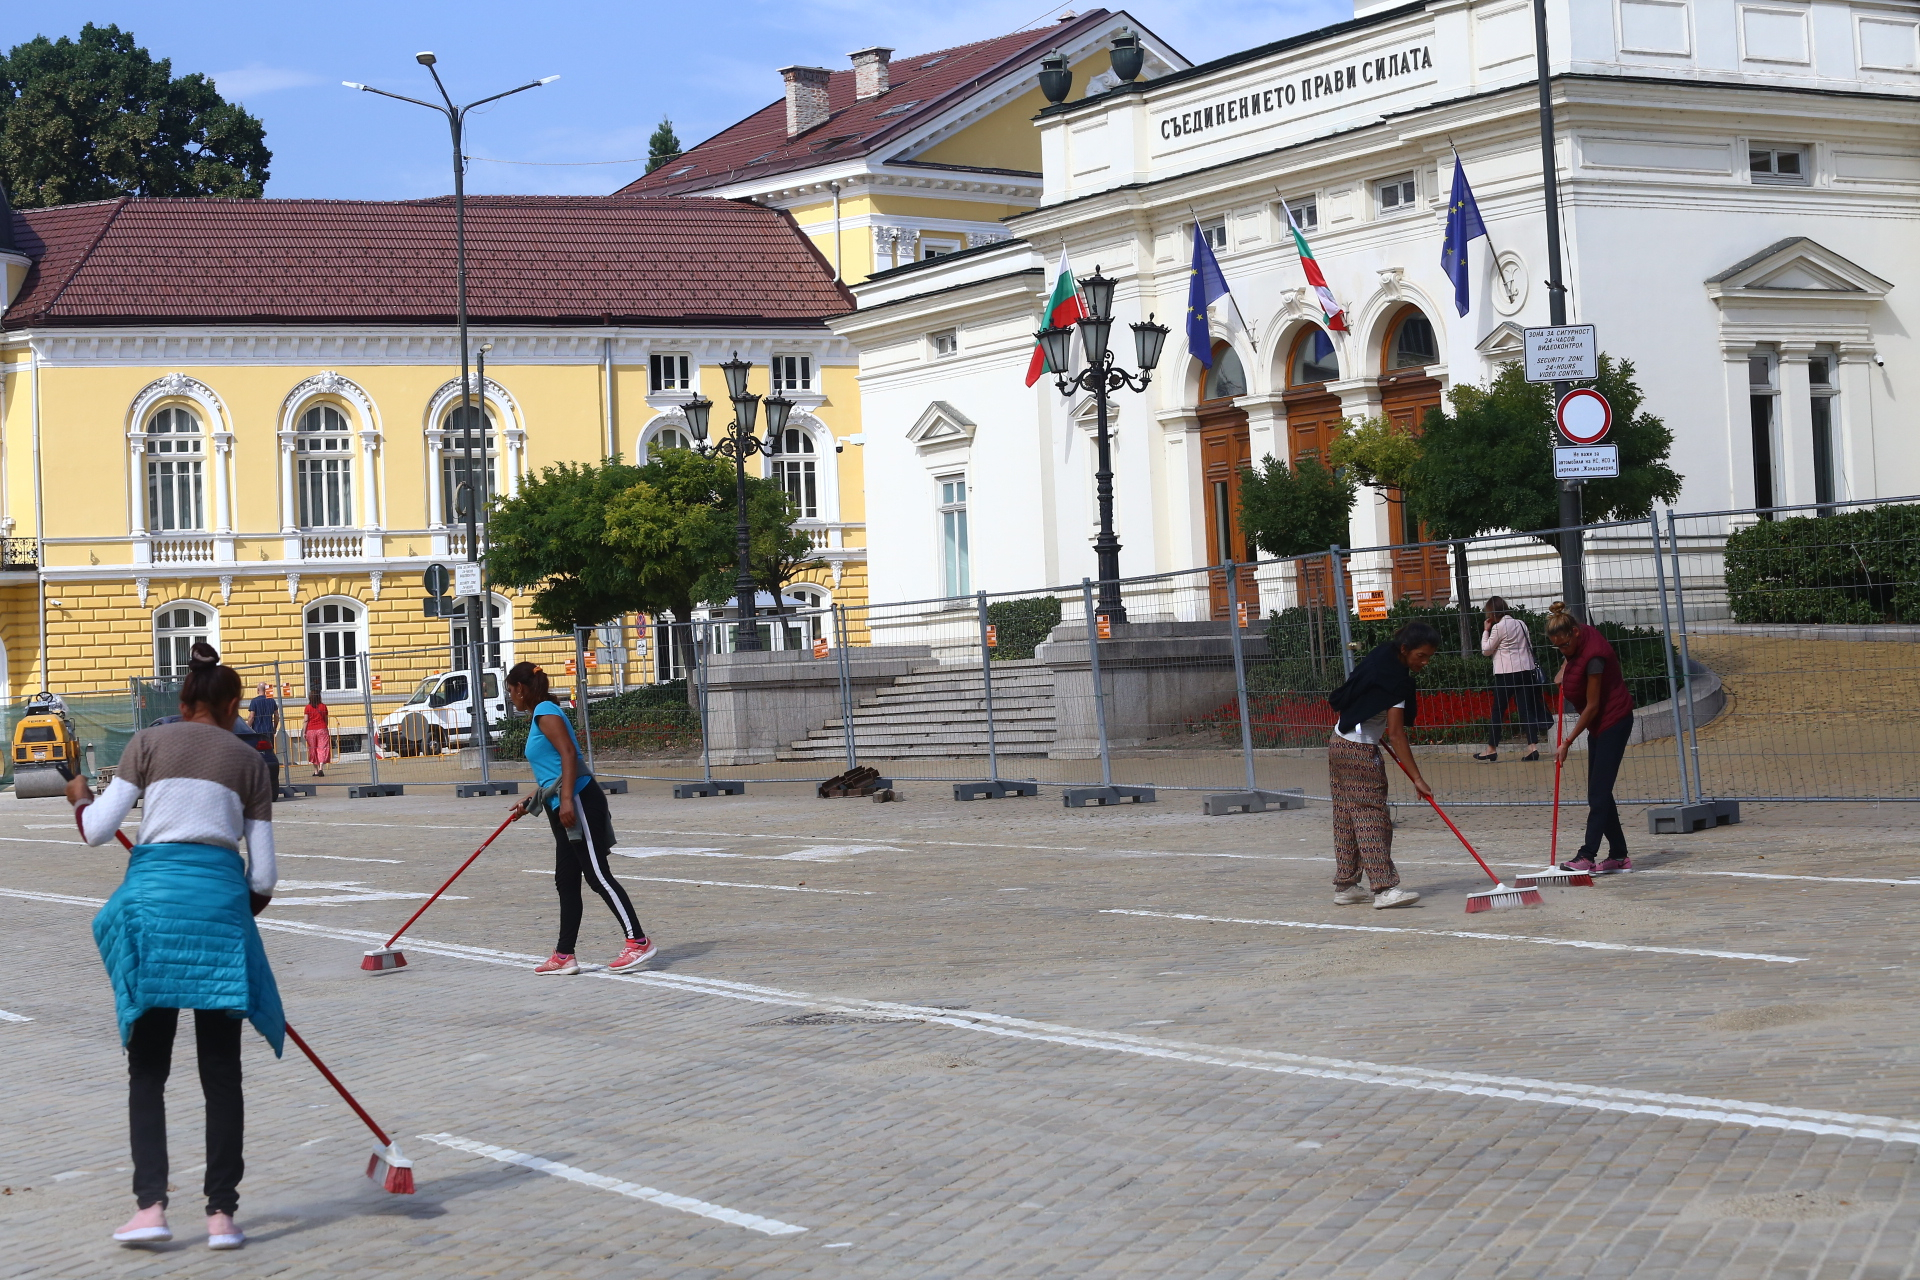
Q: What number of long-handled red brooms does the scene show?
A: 4